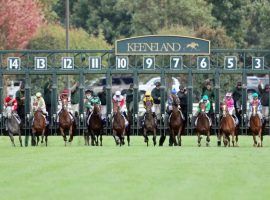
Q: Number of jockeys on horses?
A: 10